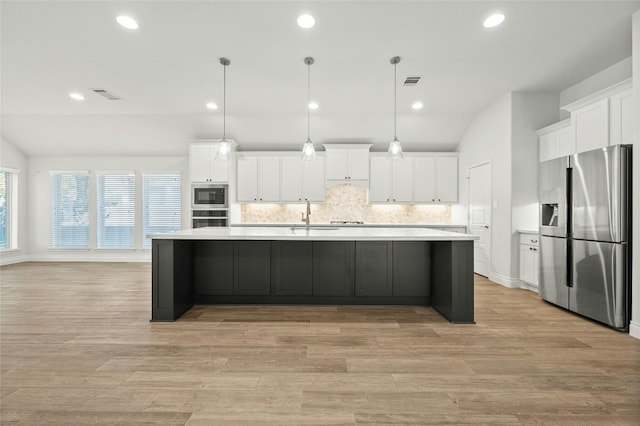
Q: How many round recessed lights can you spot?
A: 7